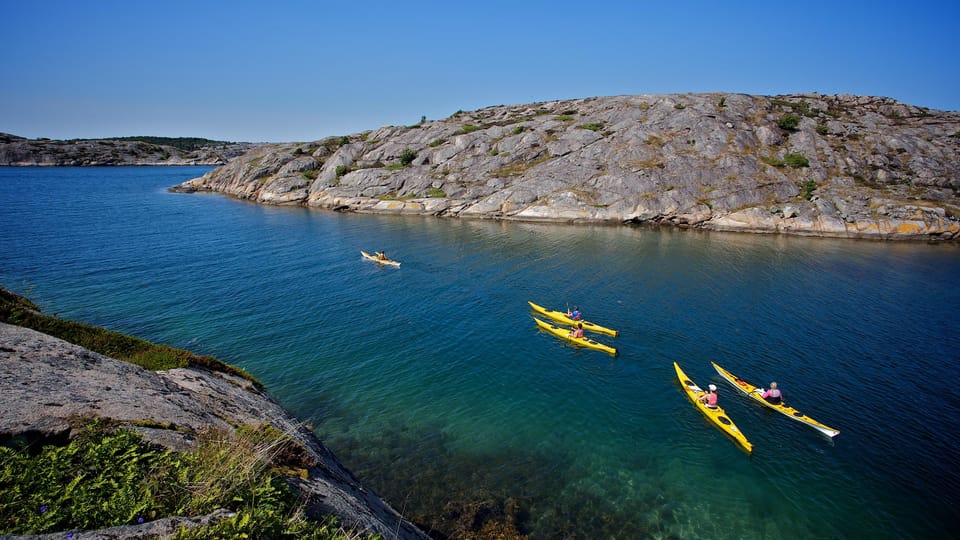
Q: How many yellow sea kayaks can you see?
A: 5